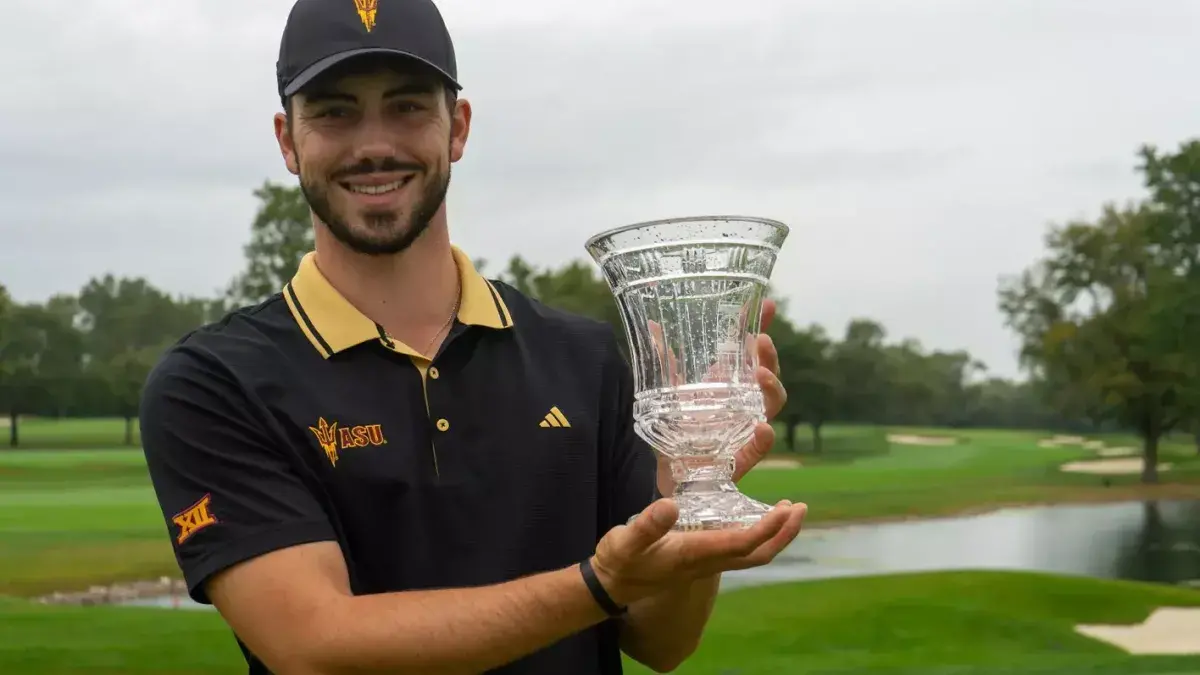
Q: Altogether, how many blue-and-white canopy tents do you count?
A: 0